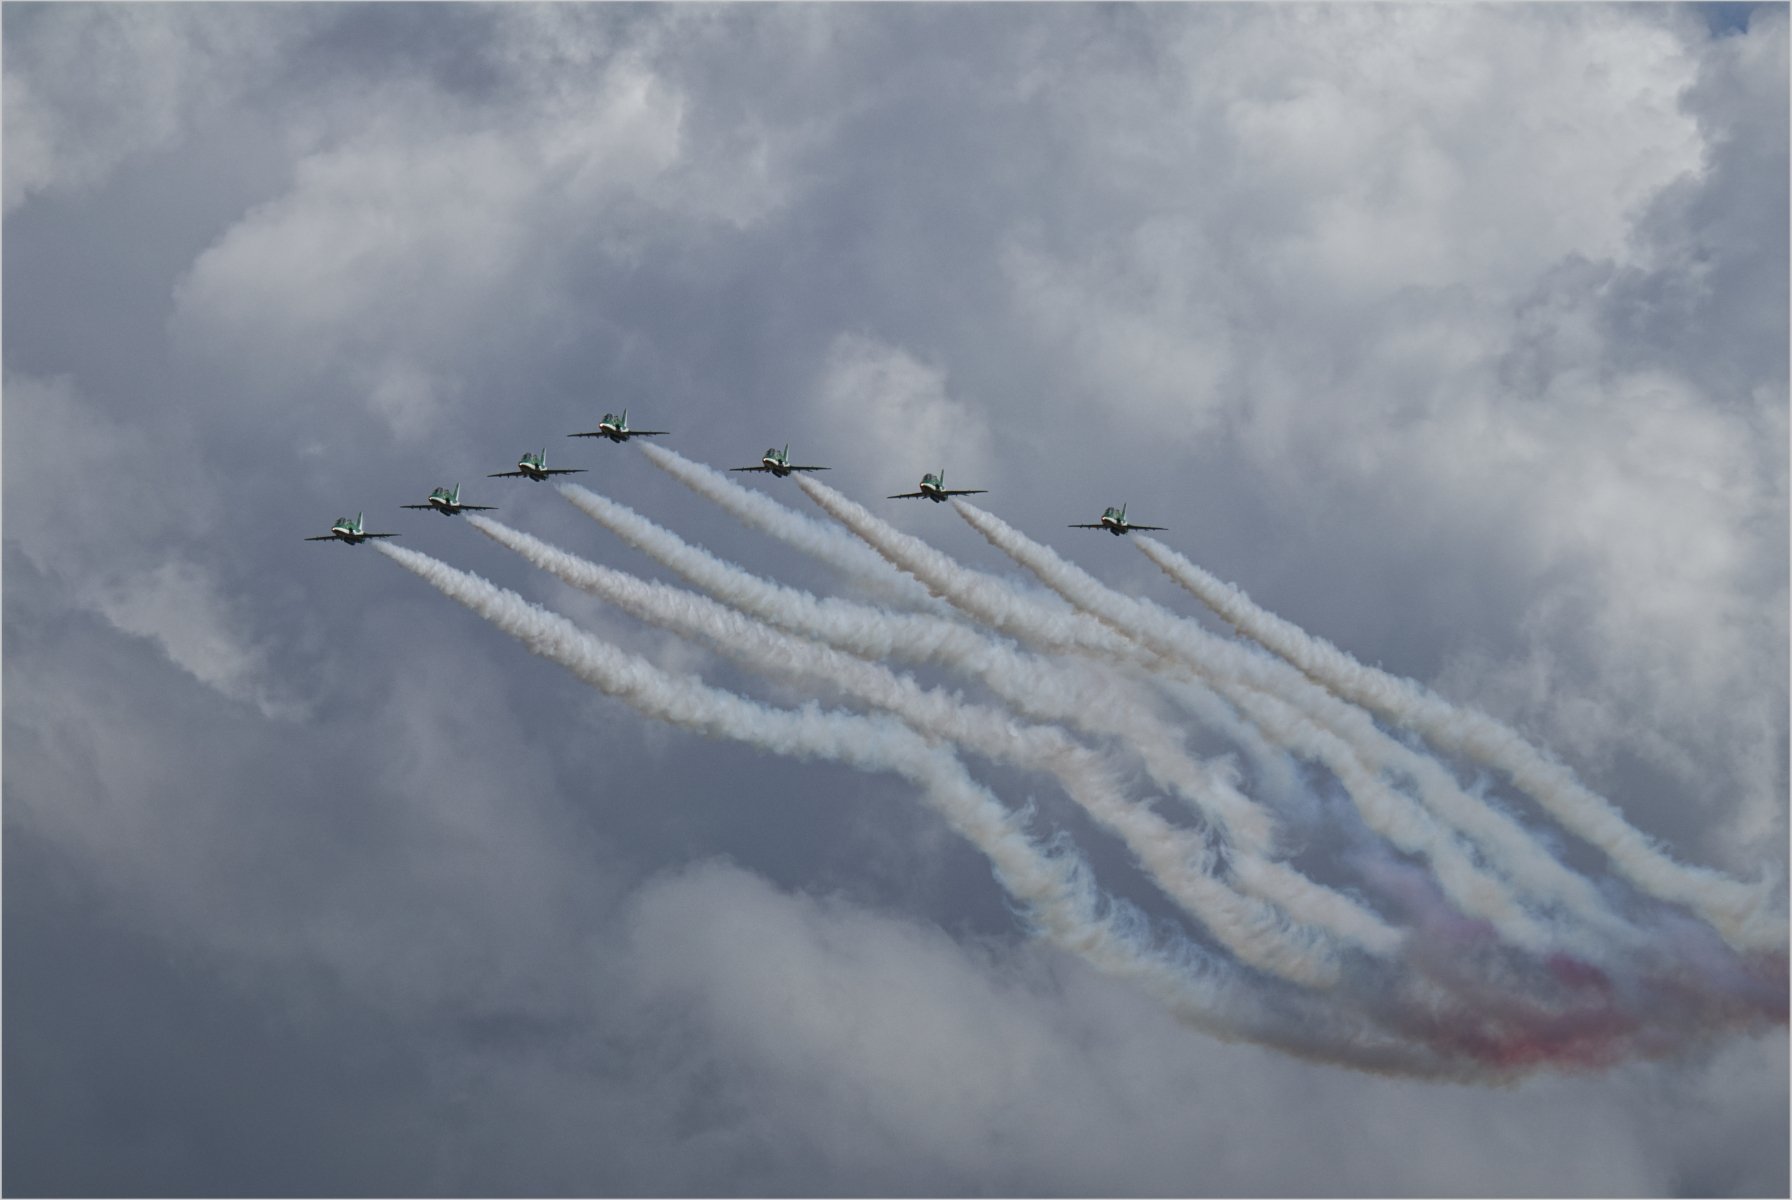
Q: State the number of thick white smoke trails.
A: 7